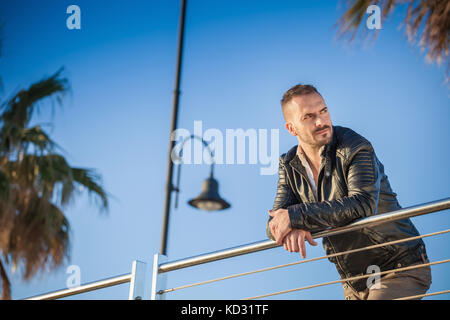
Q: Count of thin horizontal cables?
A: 3